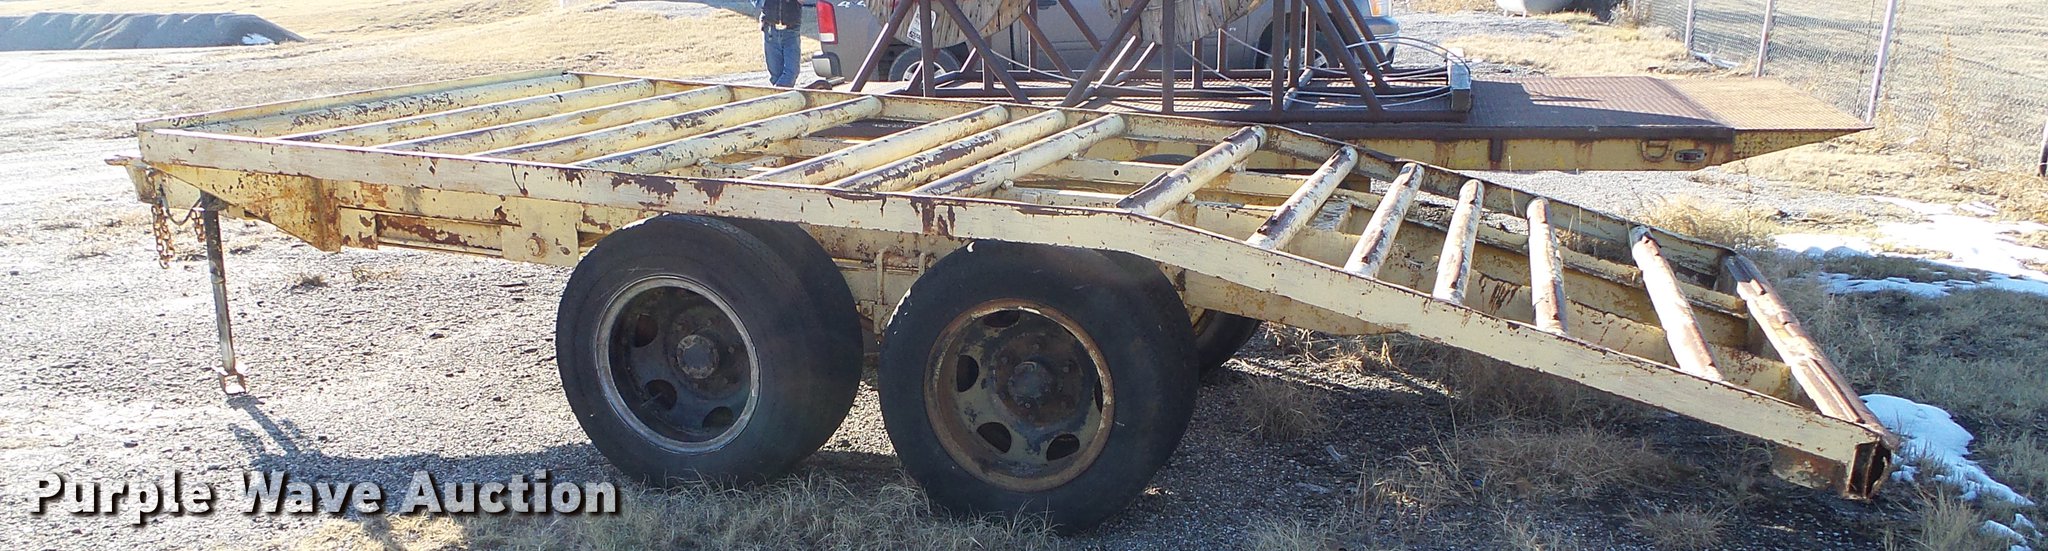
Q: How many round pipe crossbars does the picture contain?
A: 15